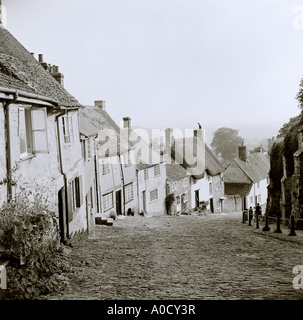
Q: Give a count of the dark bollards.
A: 6